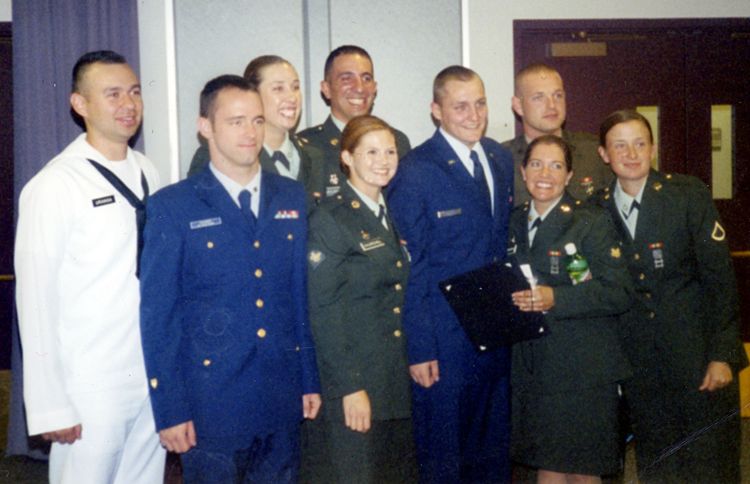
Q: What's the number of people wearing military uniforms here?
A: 9